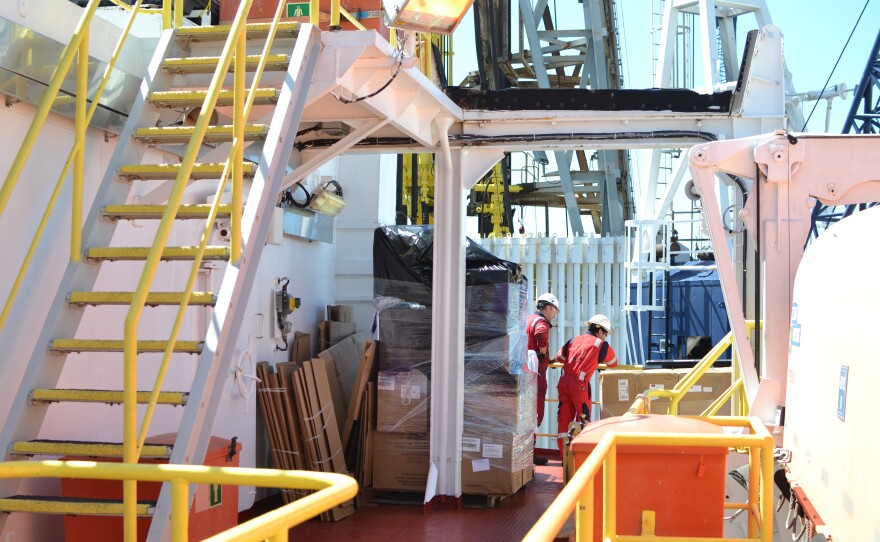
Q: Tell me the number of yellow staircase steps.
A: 12